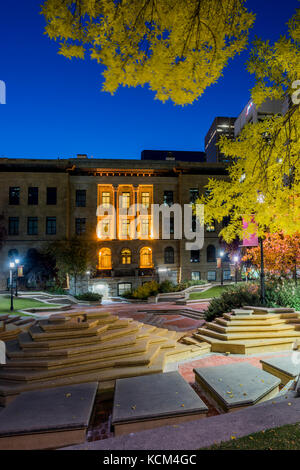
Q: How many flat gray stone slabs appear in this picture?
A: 4